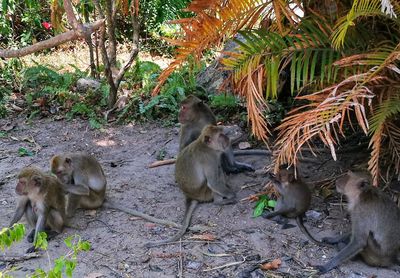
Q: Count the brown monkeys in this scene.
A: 6